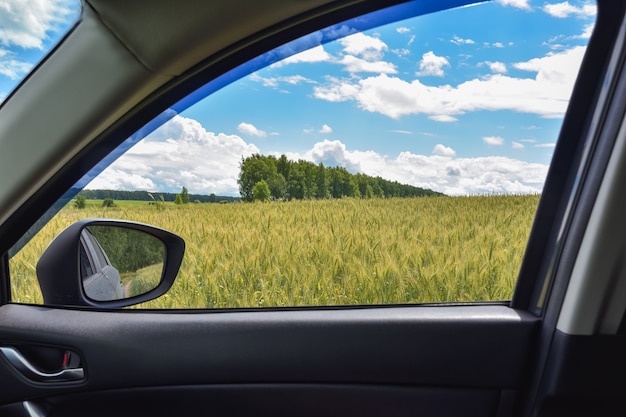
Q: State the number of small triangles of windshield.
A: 1